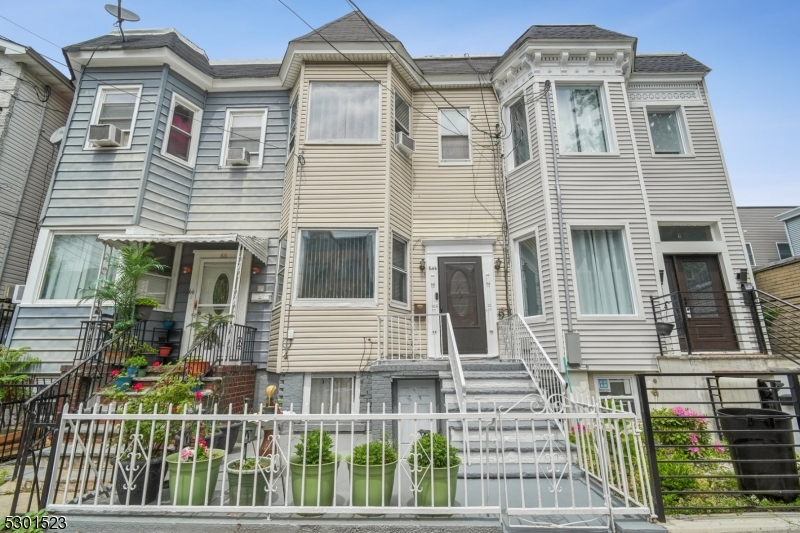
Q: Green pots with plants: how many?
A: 5